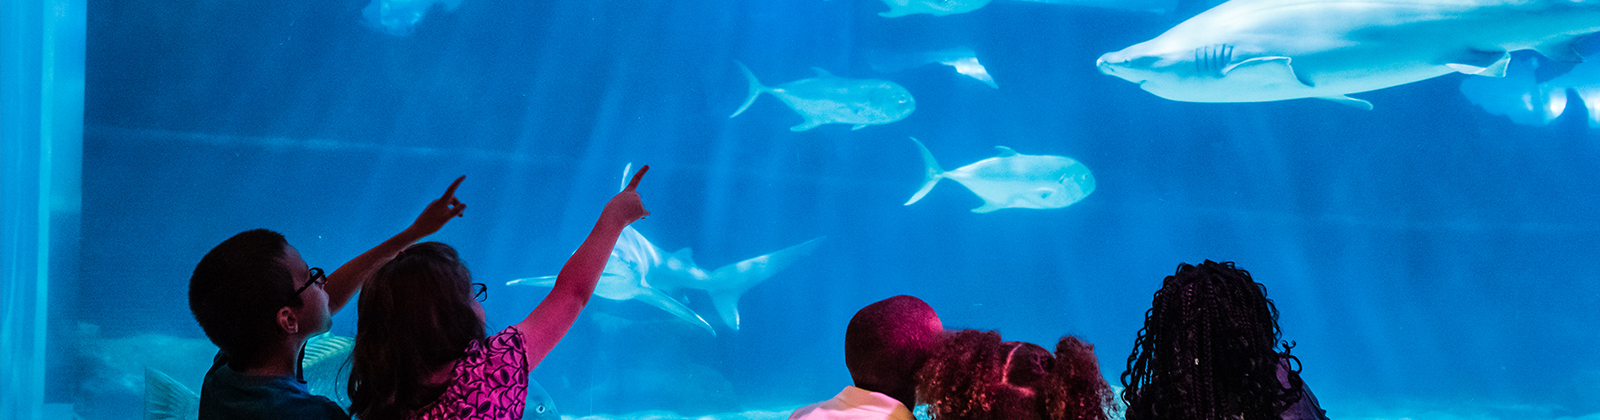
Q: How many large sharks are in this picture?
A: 2